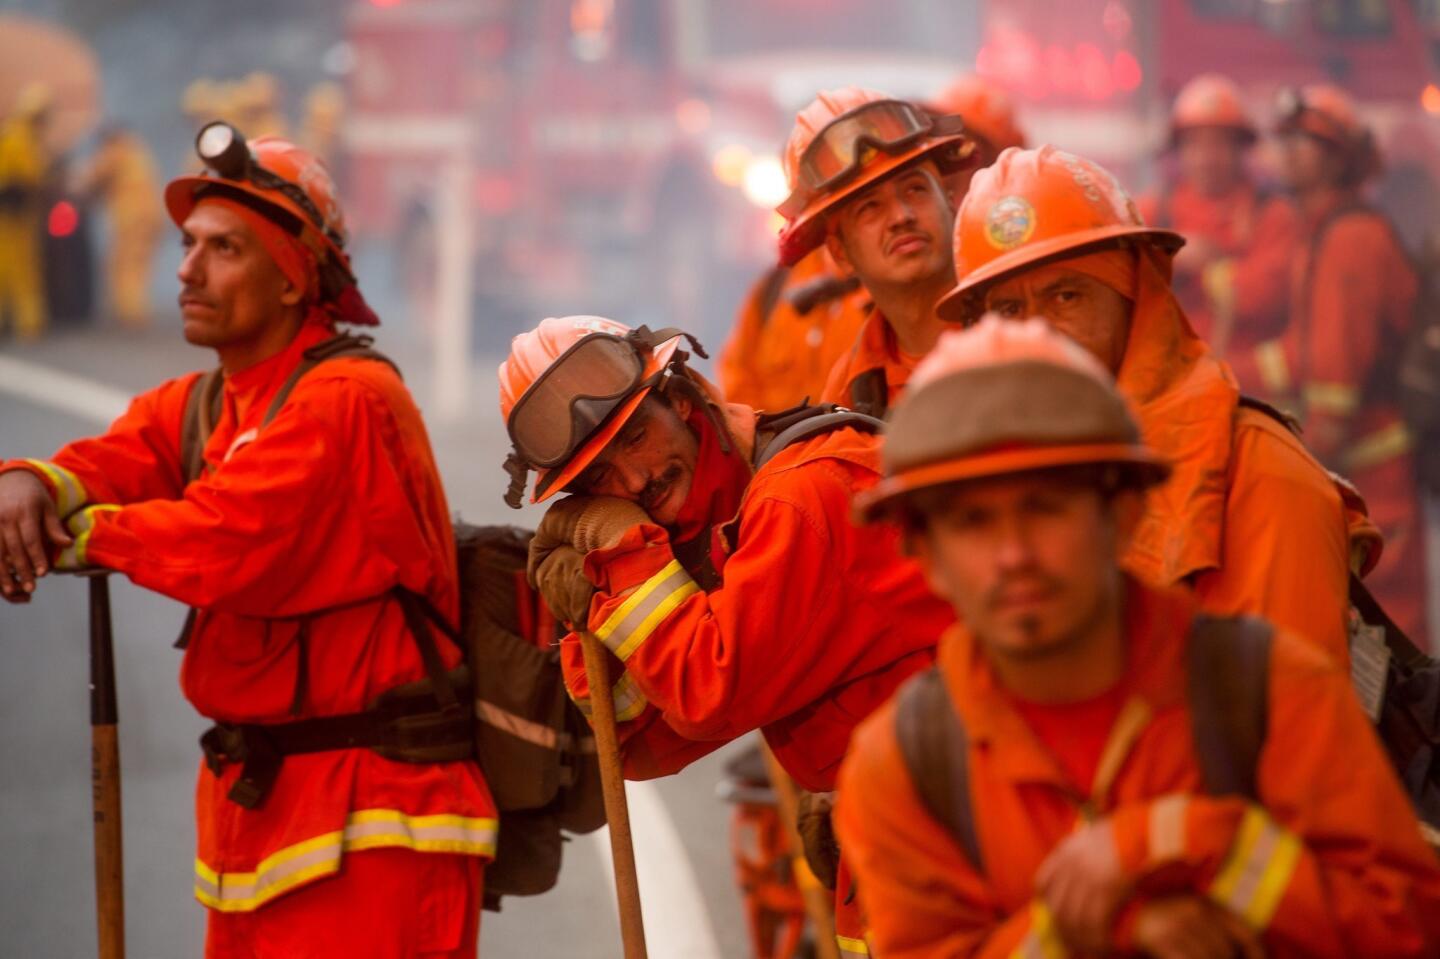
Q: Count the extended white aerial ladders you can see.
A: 0